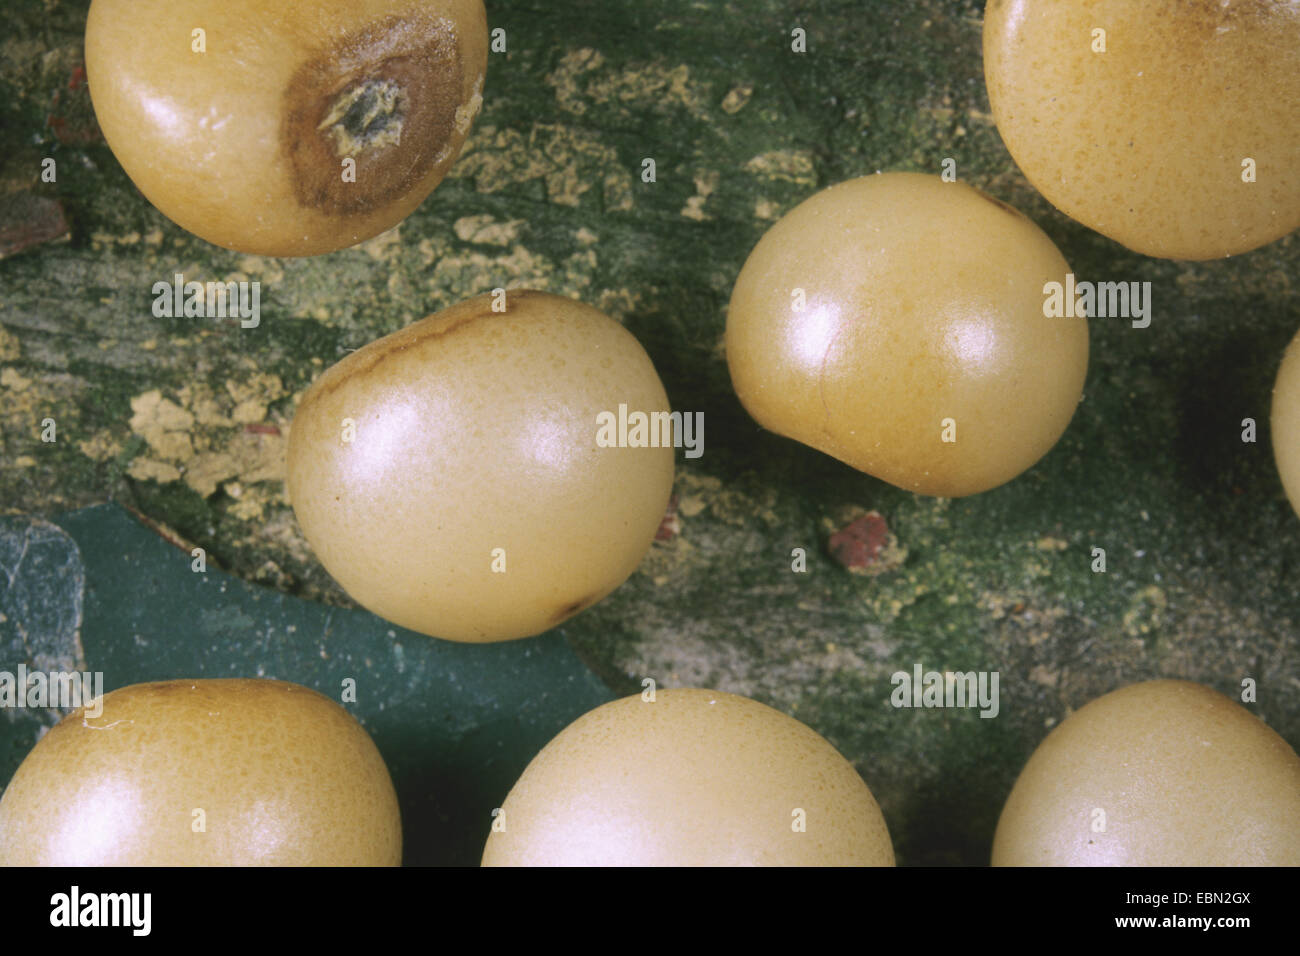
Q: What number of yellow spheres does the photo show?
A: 8